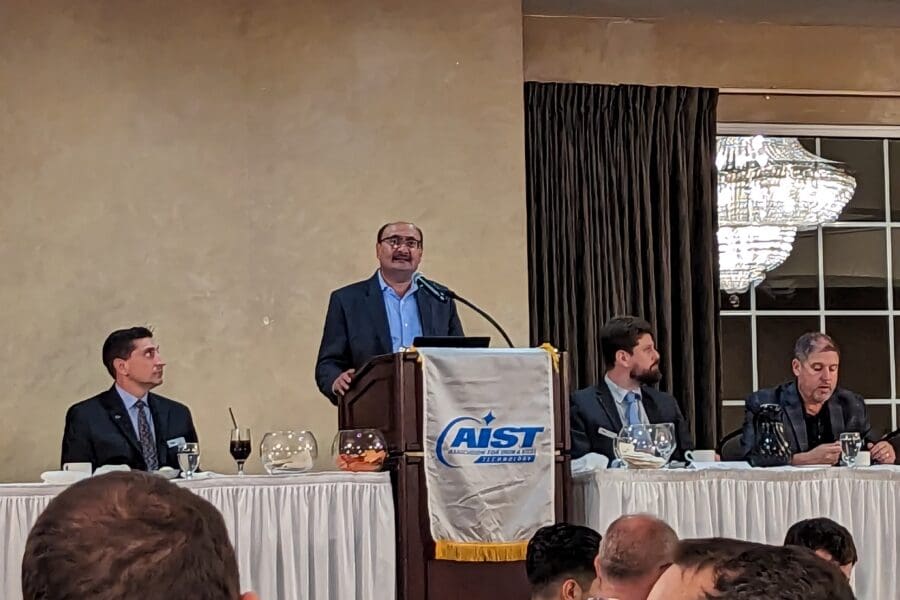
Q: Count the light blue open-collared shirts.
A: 1